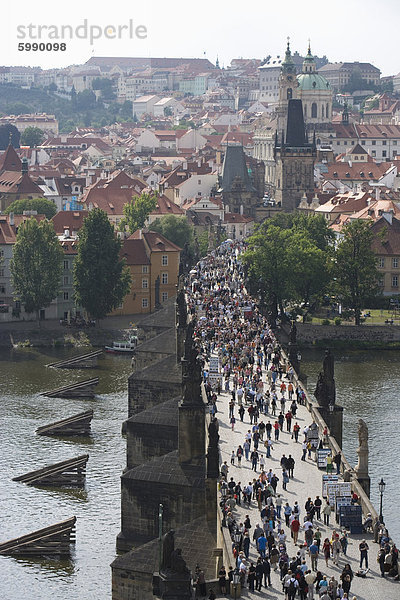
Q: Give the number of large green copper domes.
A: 1